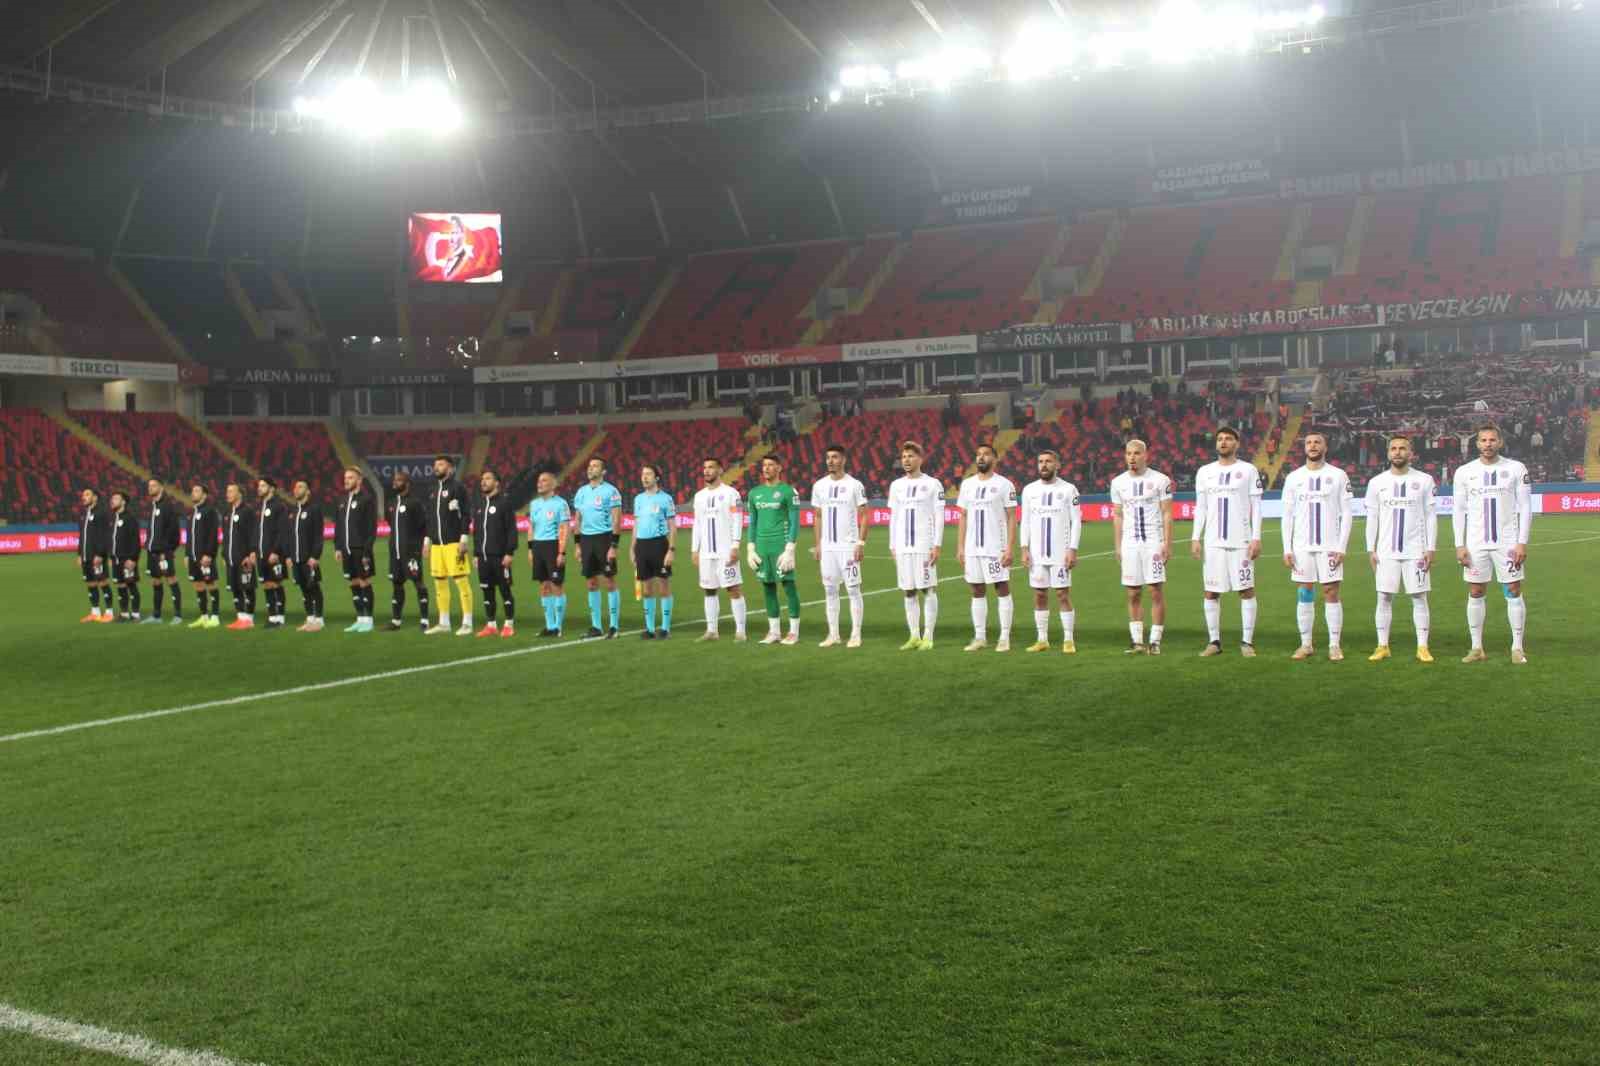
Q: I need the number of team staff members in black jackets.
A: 11